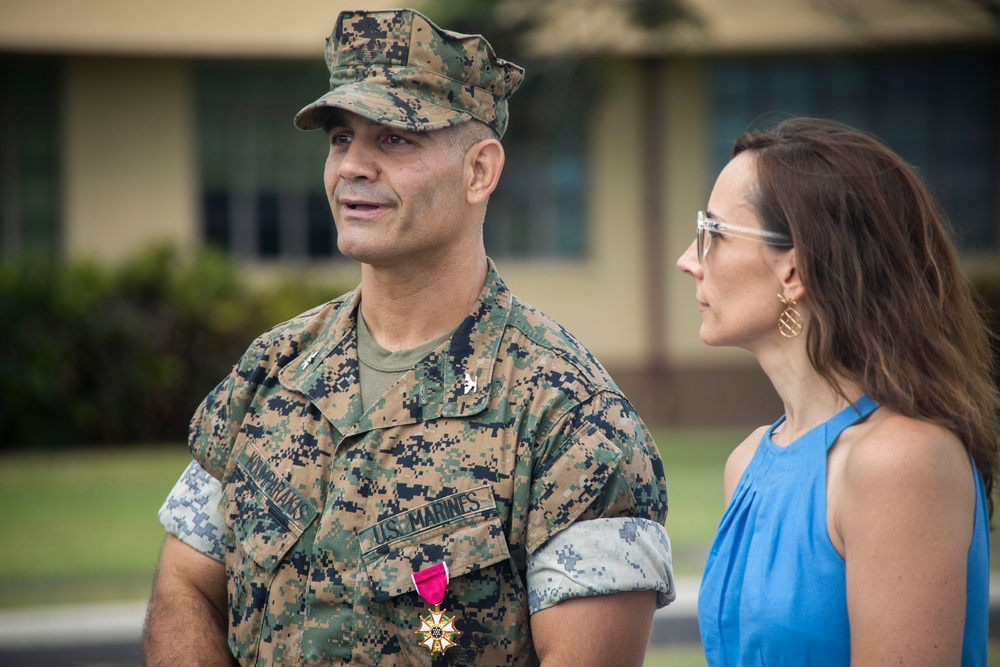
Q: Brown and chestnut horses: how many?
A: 0